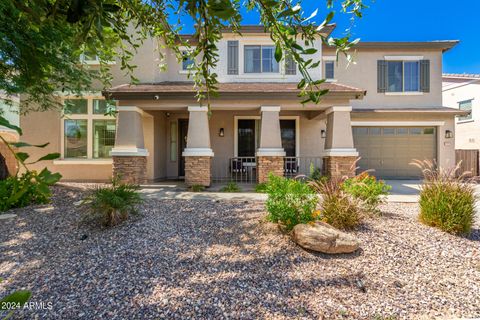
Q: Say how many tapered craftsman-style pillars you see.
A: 4